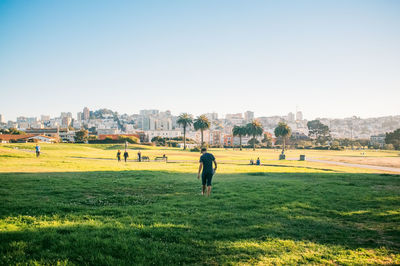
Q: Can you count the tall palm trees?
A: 5